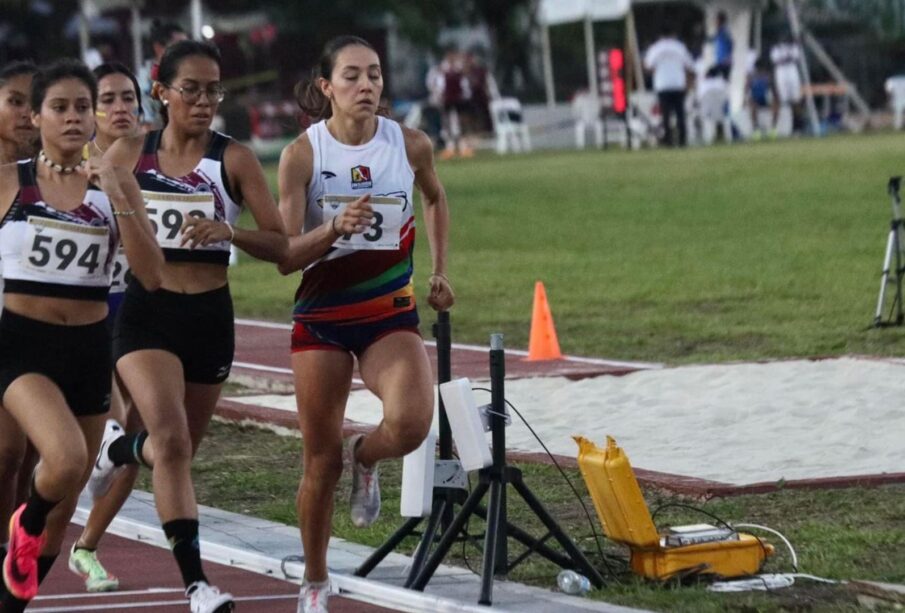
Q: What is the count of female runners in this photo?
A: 5